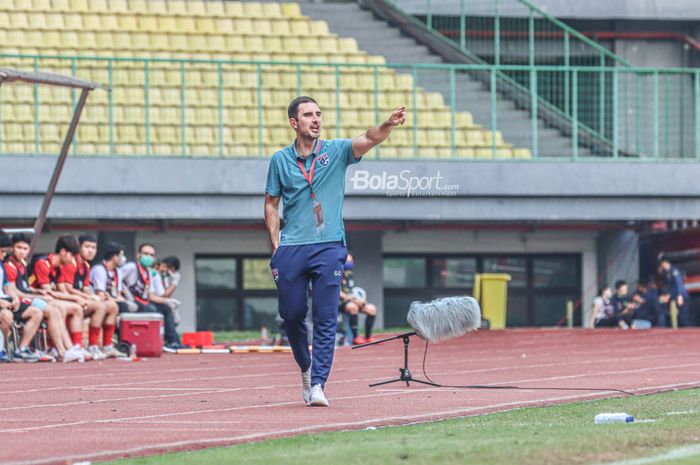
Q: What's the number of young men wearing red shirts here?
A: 3